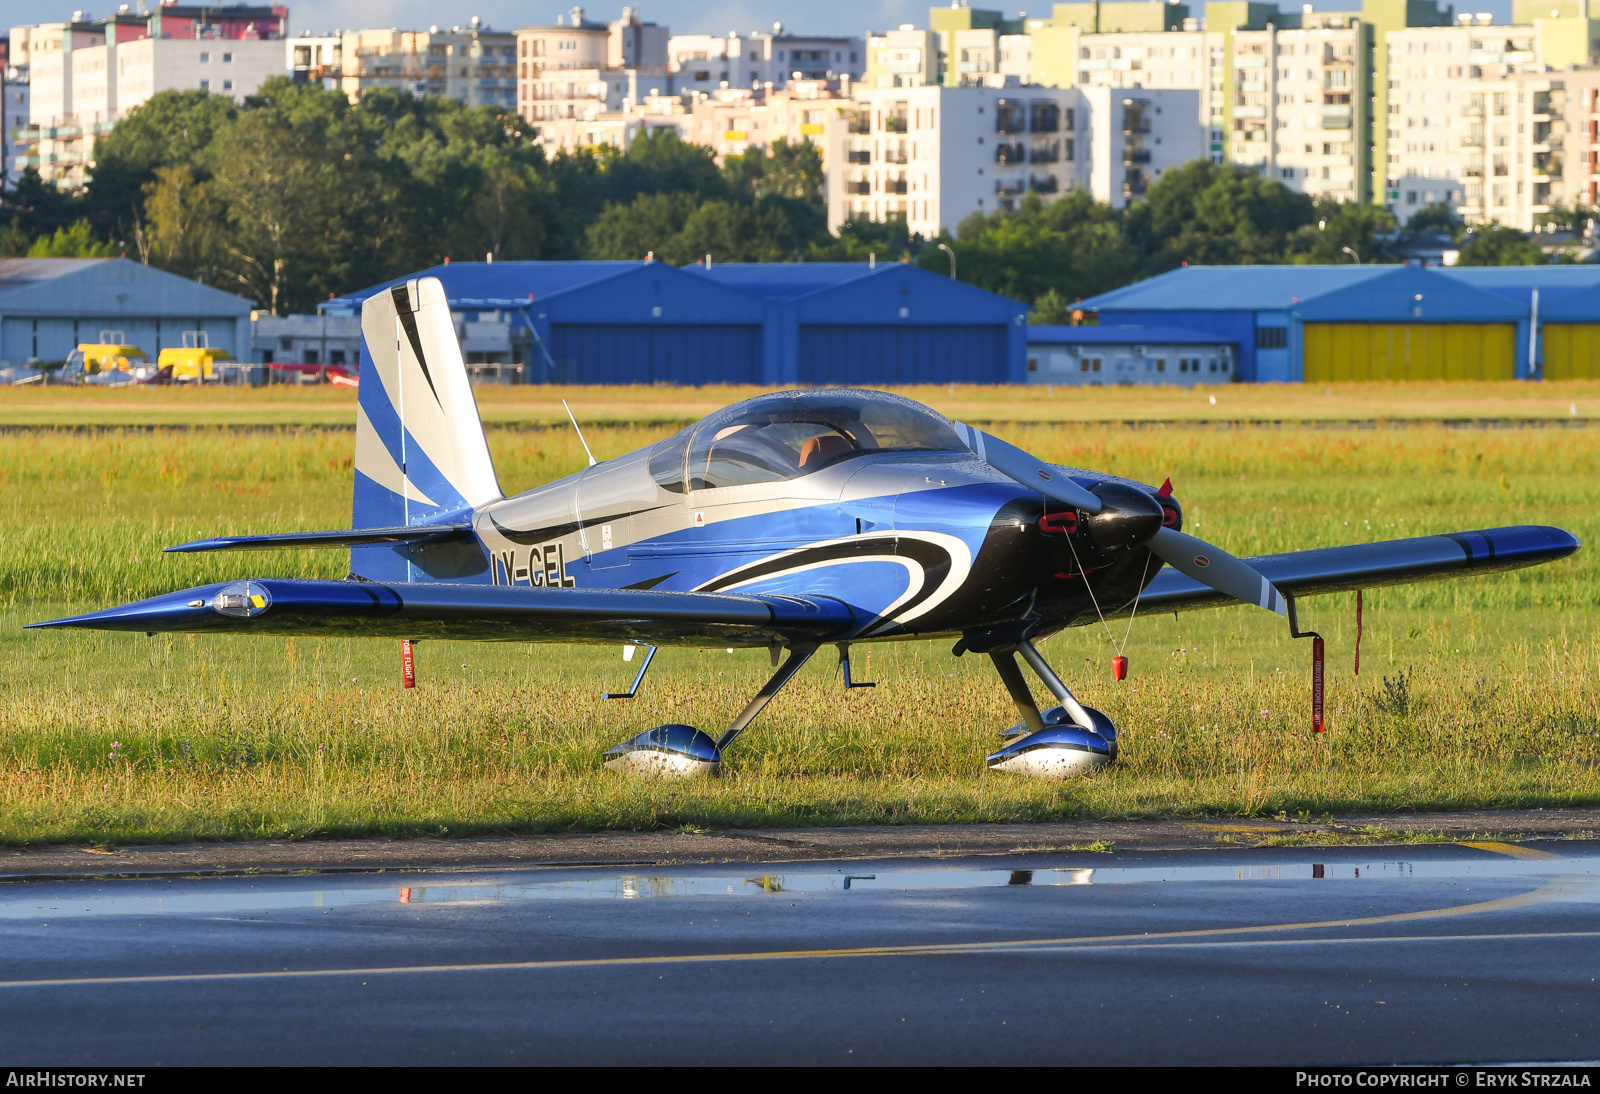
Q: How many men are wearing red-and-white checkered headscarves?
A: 0